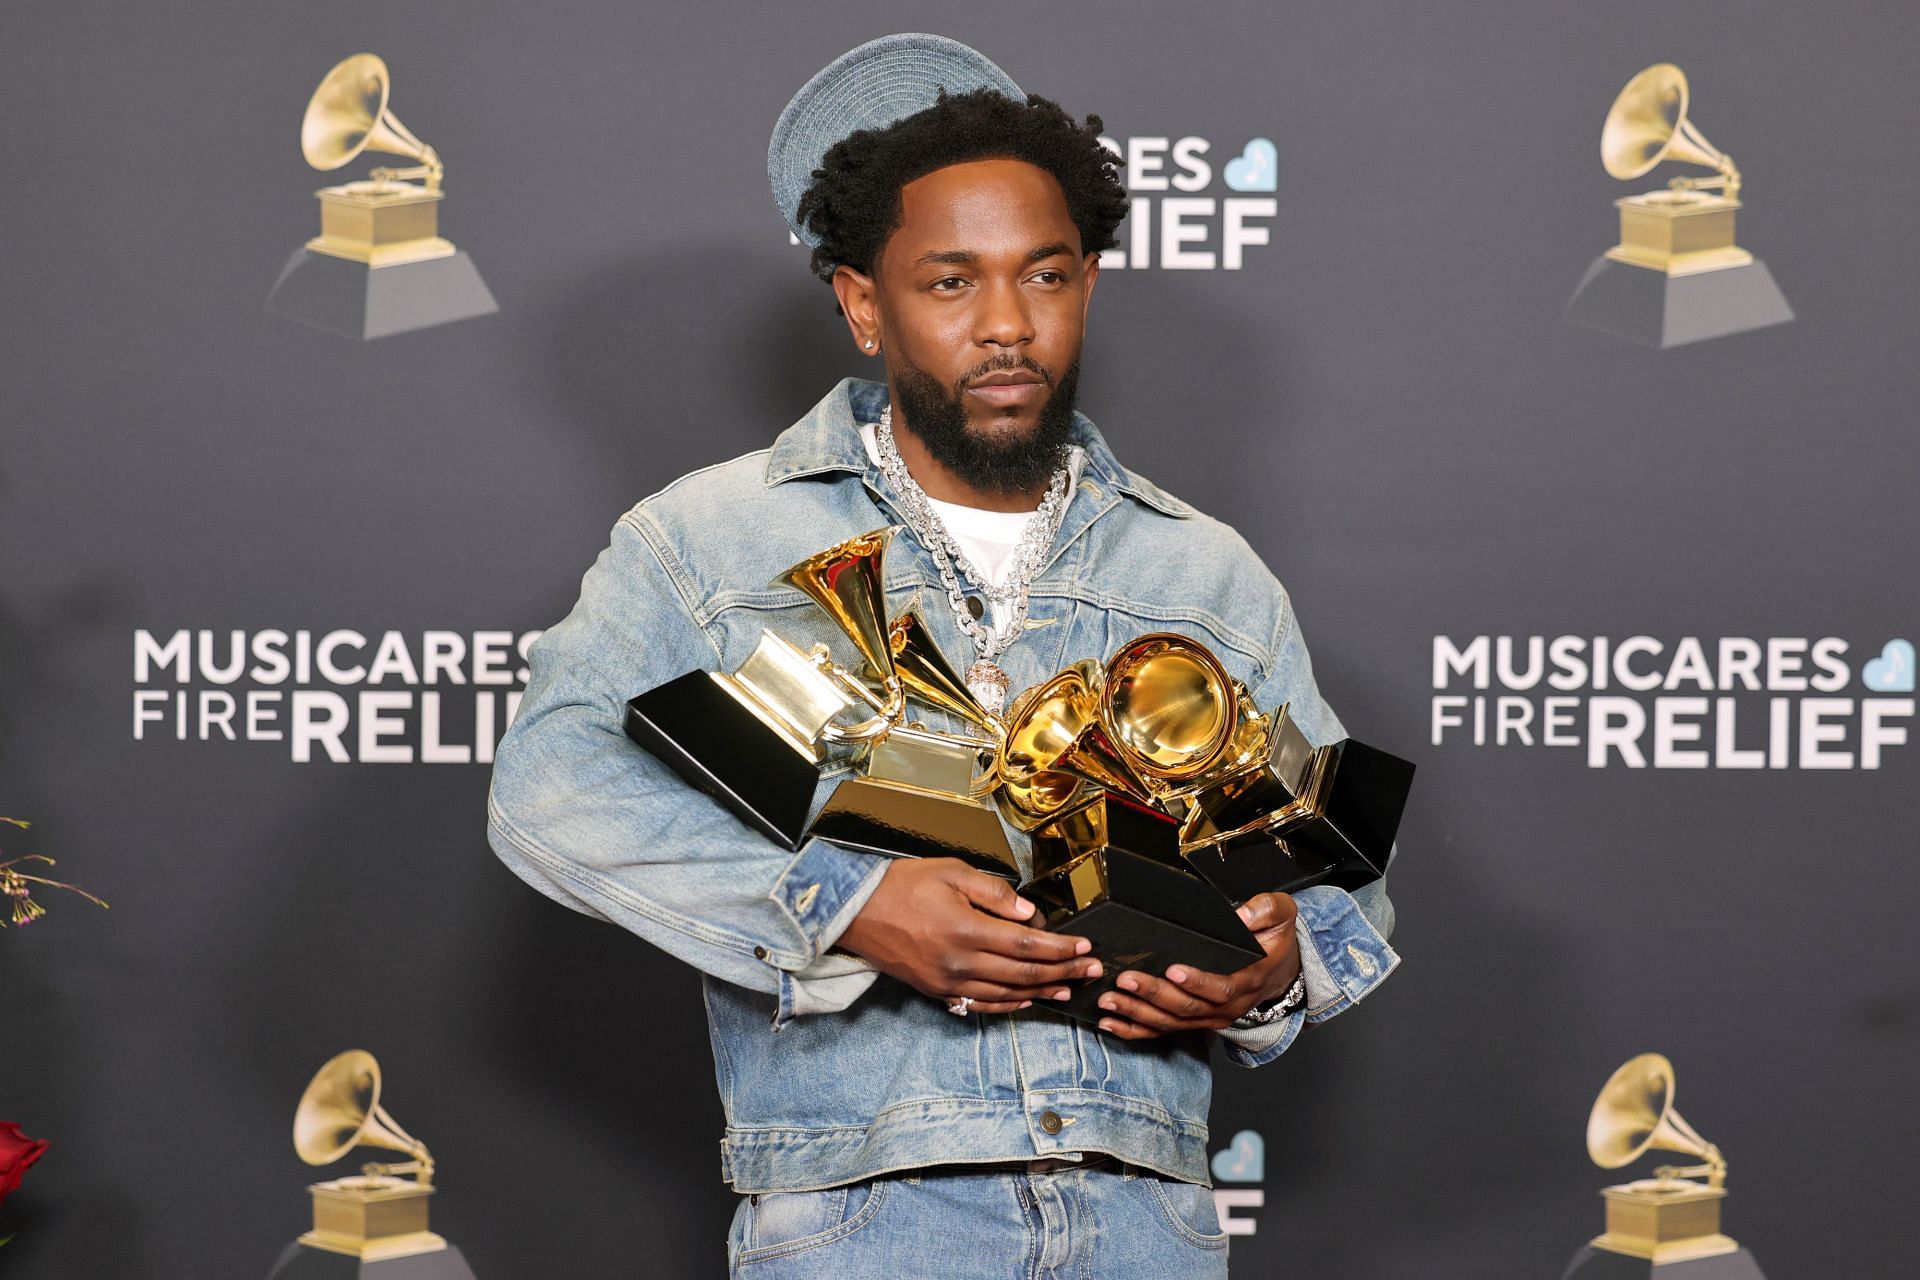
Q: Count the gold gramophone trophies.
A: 5